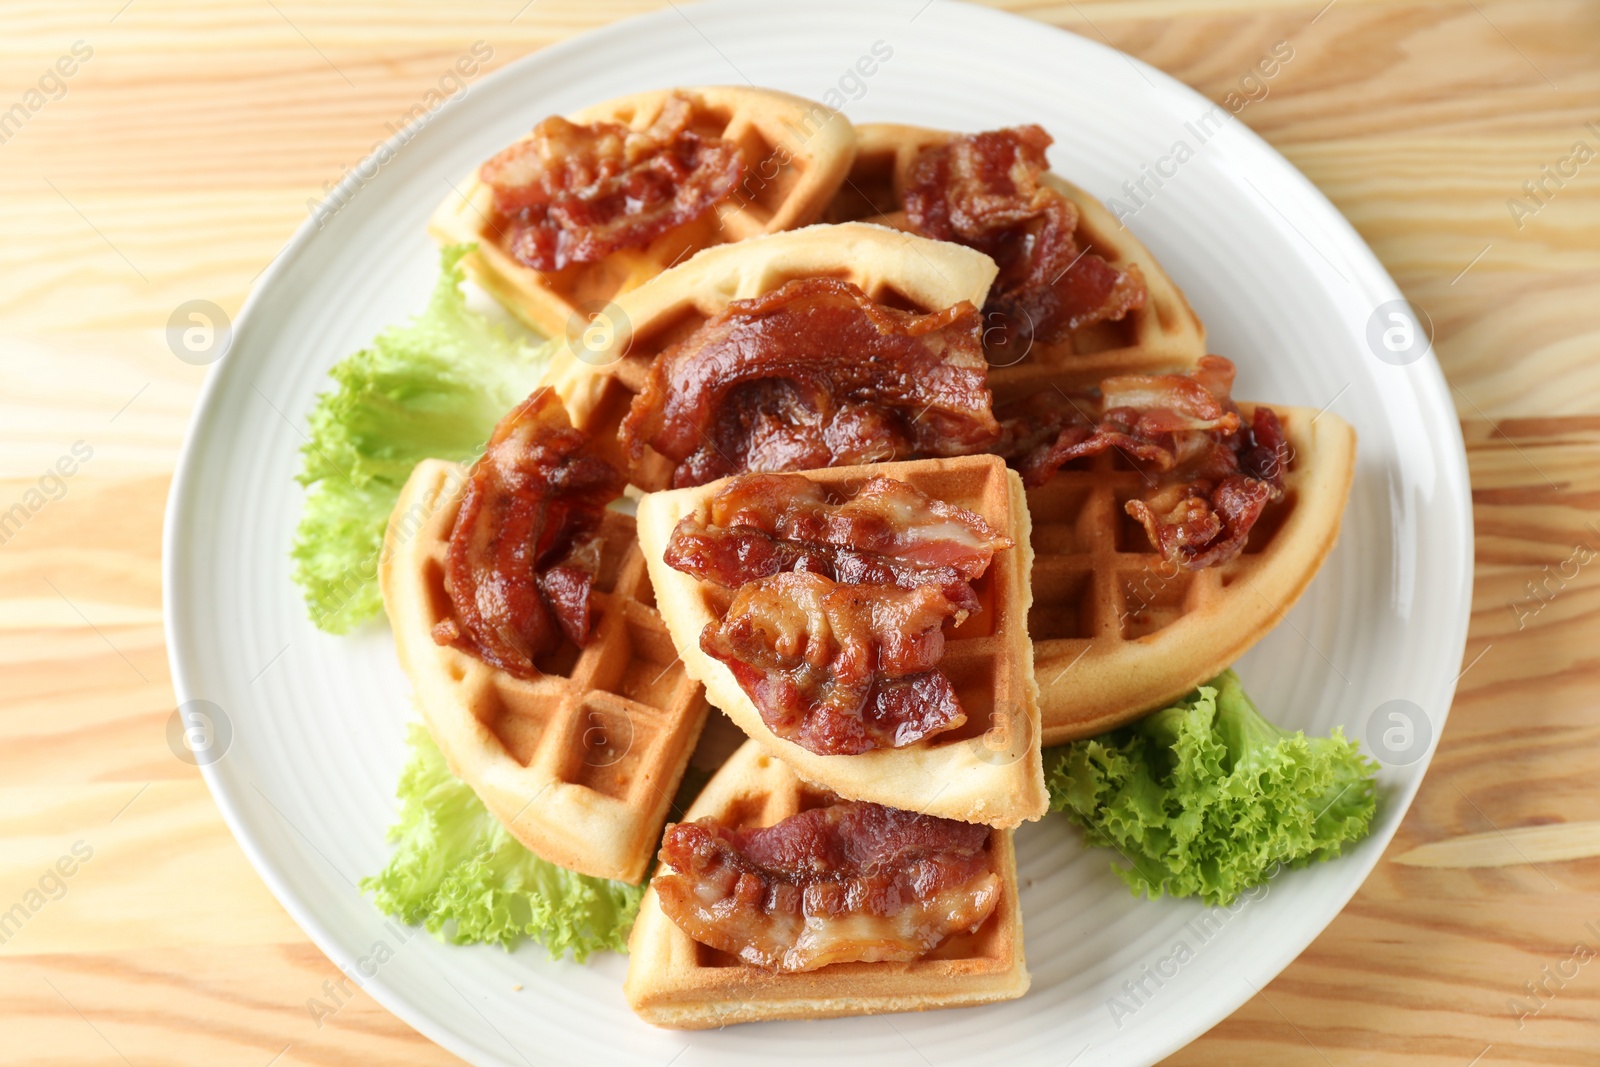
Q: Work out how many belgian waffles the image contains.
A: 7